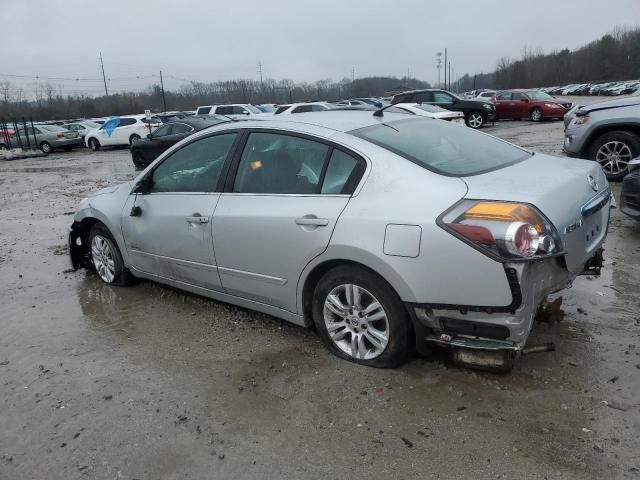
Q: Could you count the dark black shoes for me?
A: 0